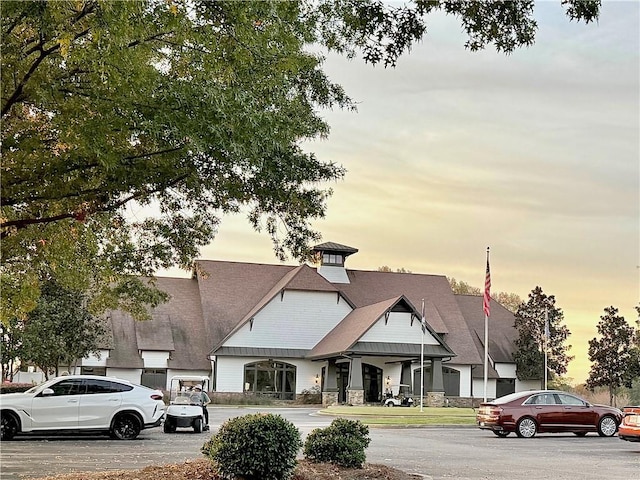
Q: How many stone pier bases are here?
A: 3